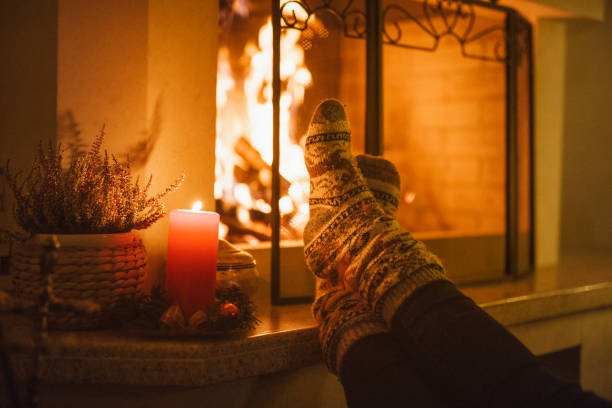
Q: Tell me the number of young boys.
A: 0